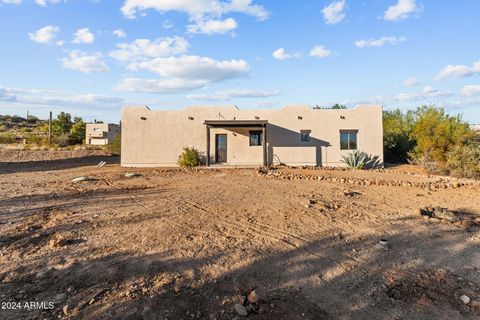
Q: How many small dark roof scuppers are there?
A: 5